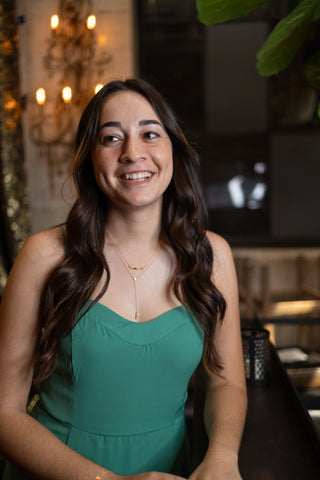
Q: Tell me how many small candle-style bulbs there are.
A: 5